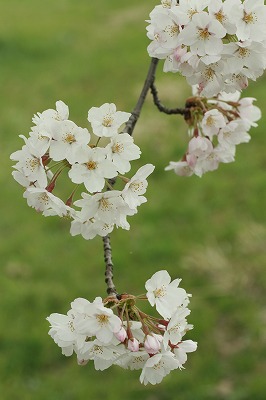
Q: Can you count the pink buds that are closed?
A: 3